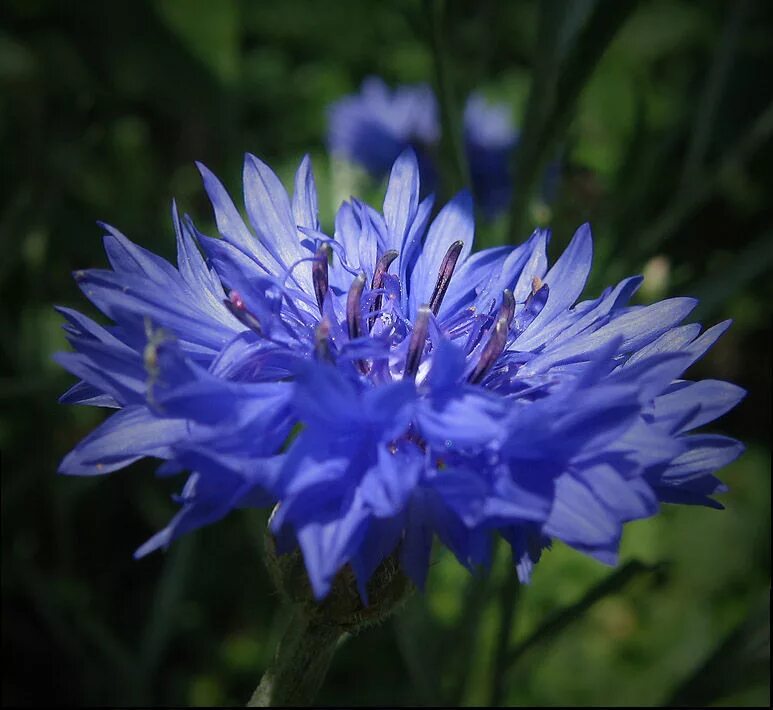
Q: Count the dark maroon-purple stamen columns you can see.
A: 9